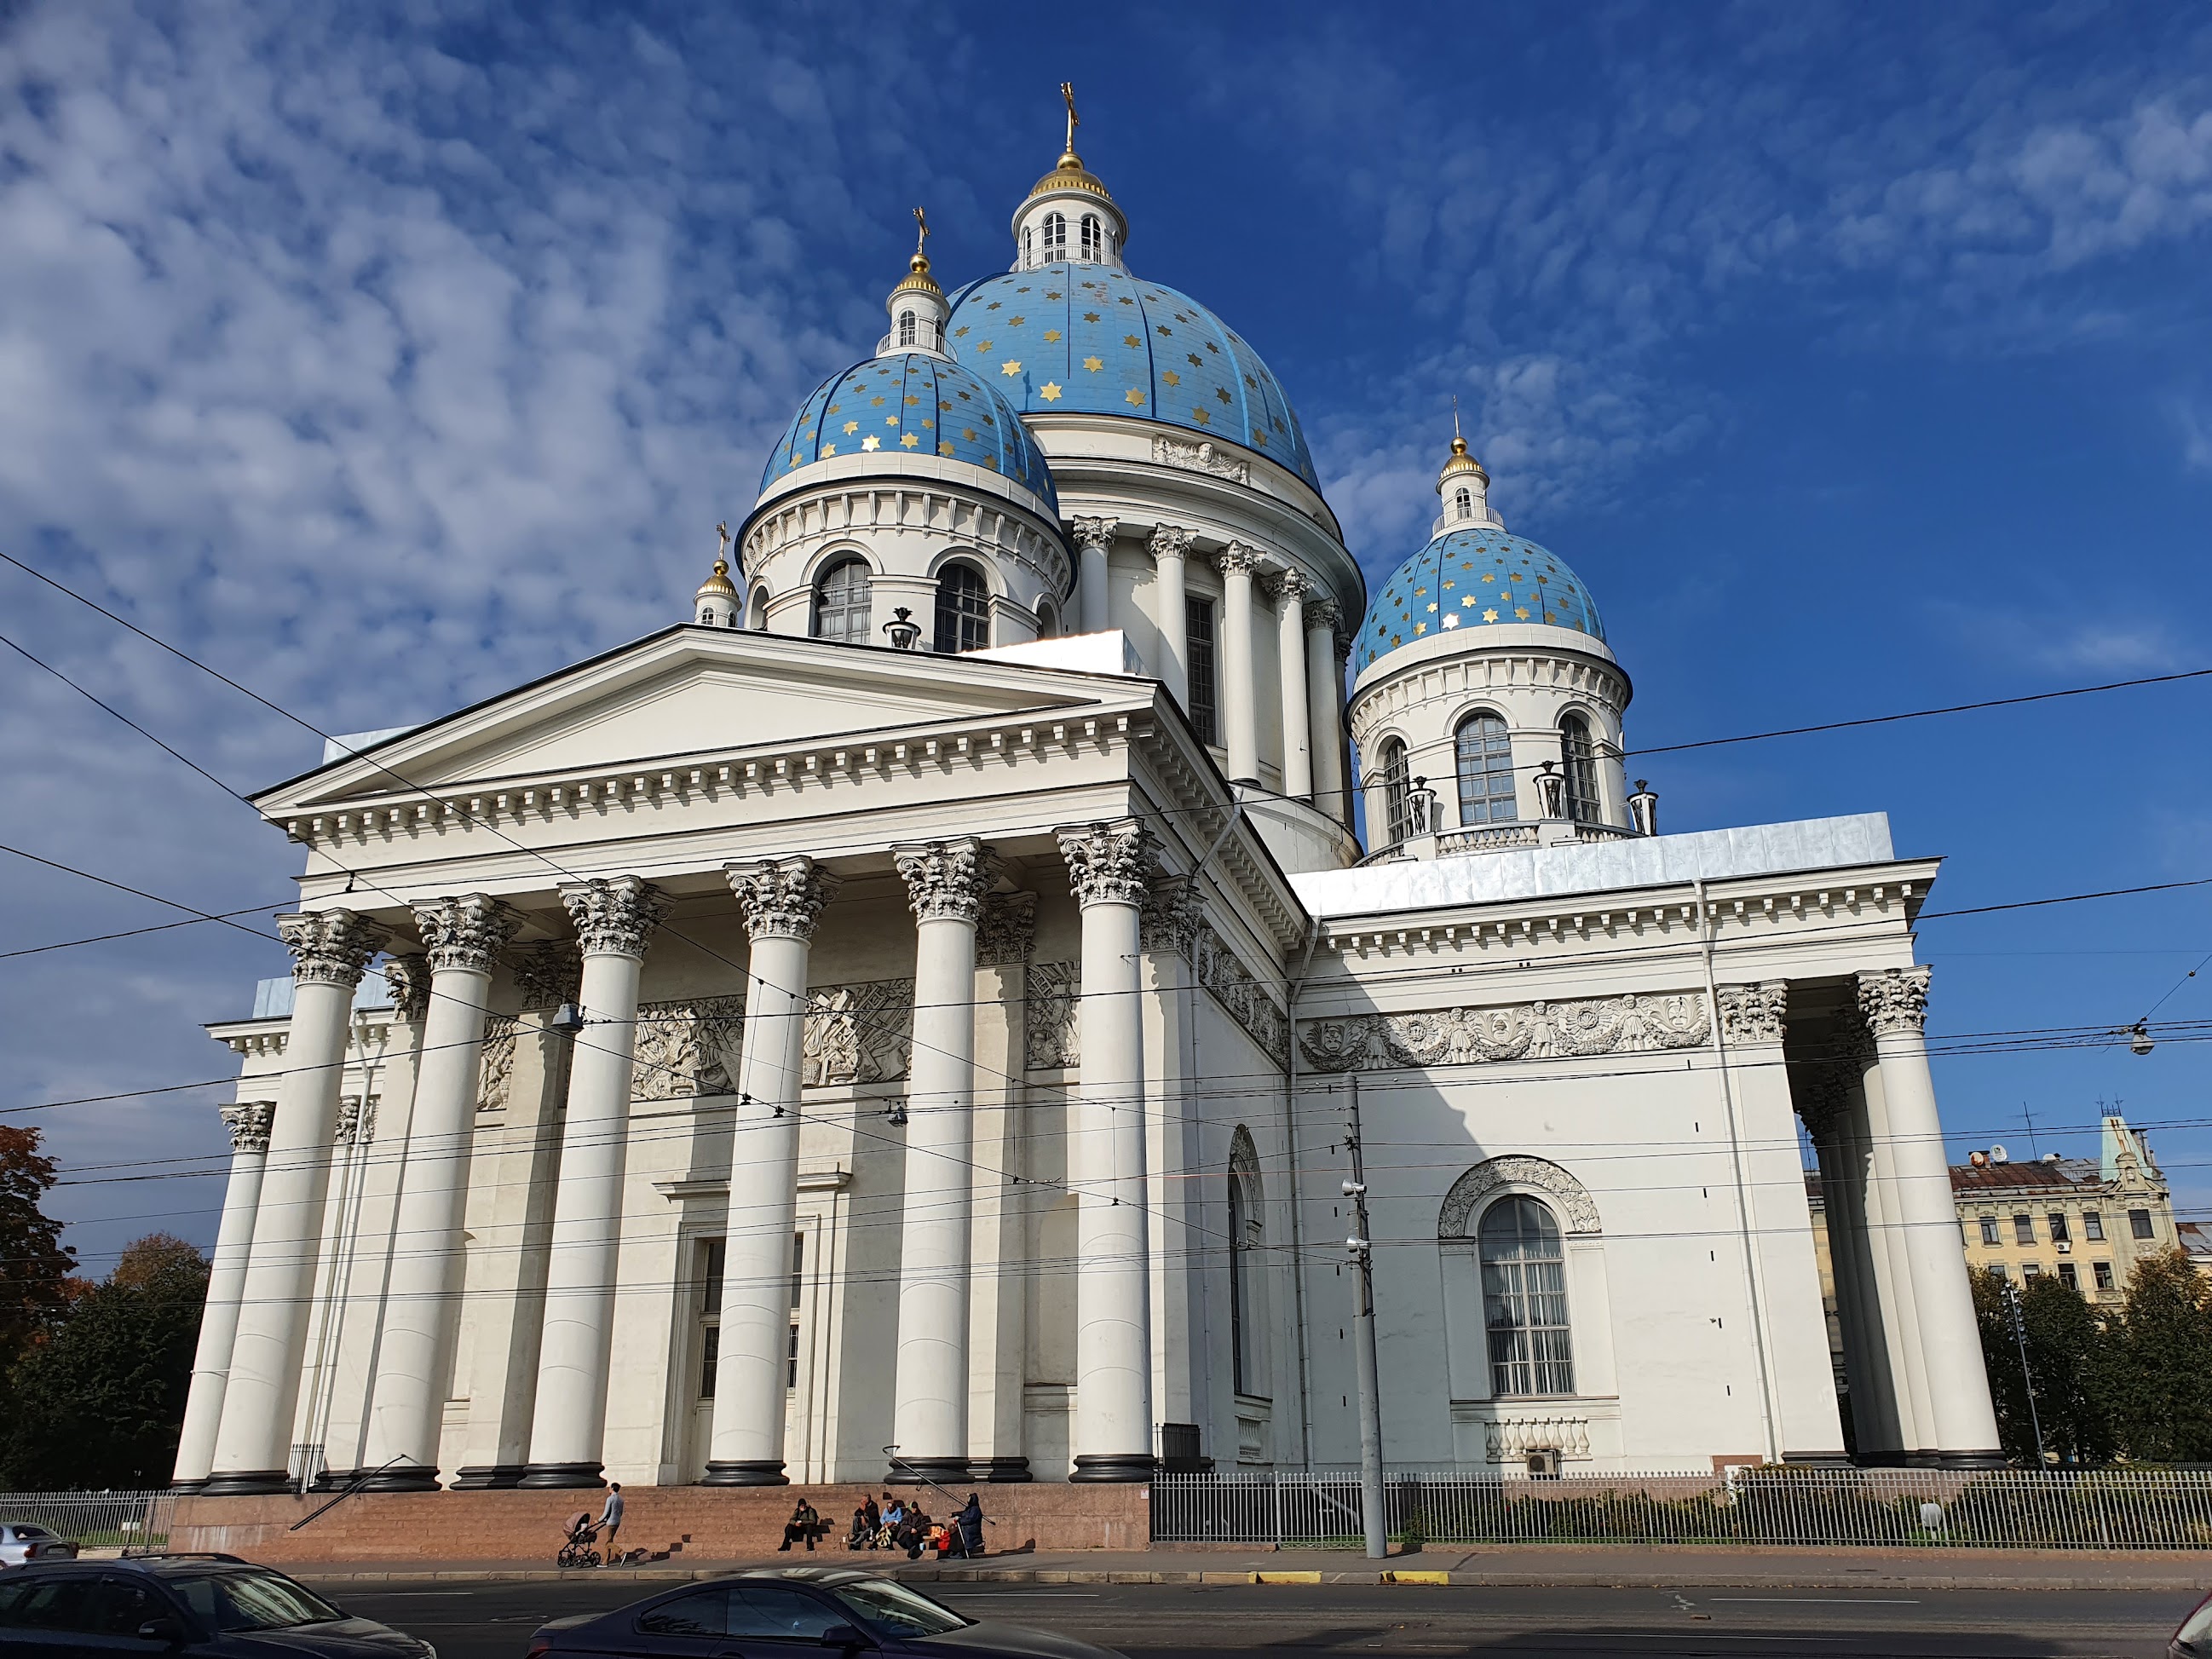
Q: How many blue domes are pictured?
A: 3